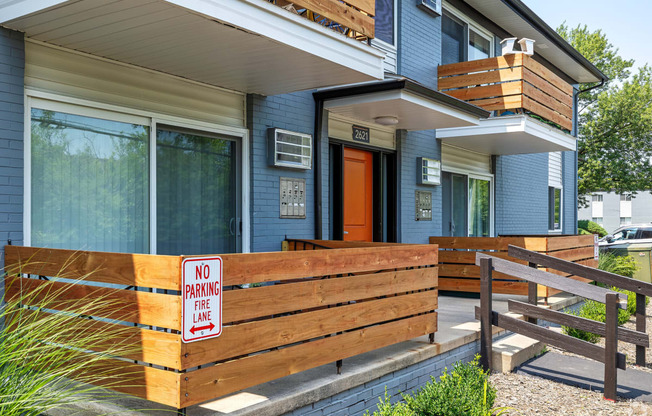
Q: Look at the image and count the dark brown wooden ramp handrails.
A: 2